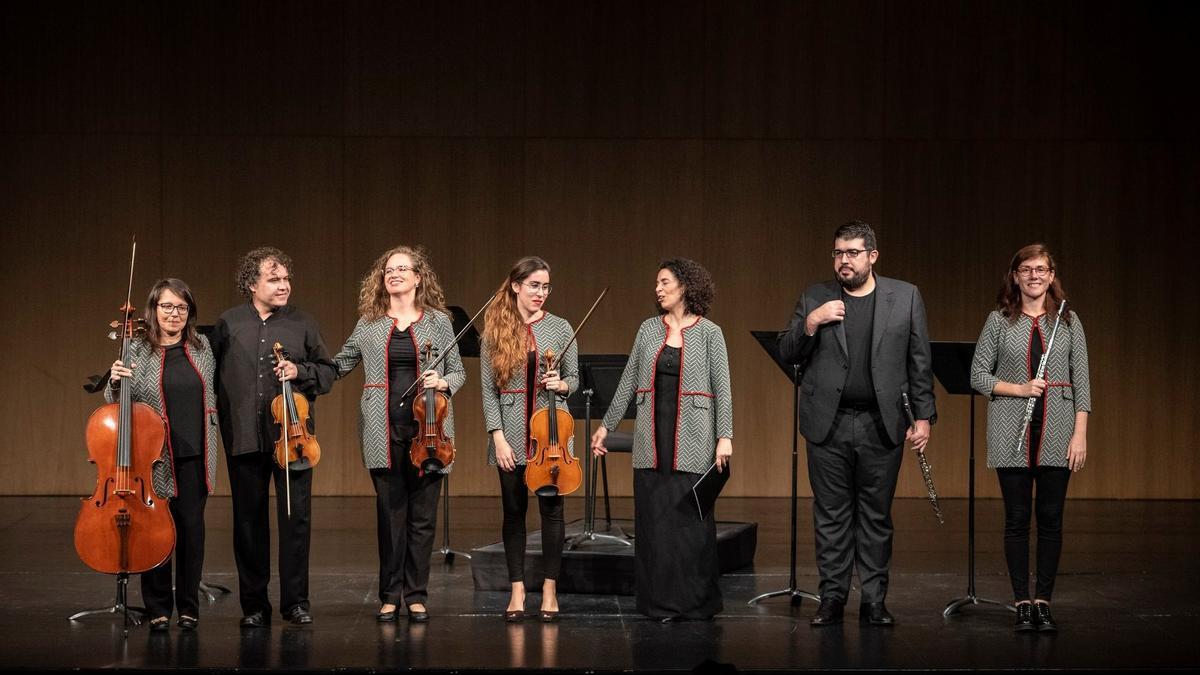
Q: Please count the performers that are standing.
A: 7